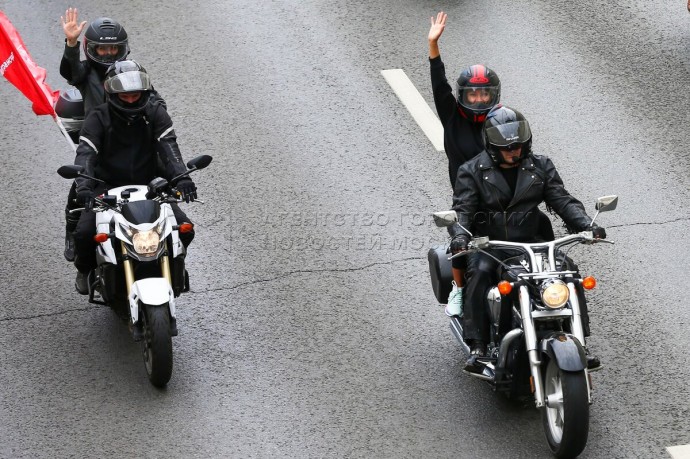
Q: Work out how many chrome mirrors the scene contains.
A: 2